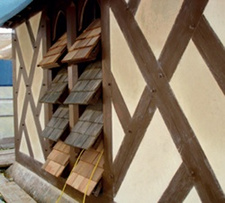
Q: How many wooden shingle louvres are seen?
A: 8